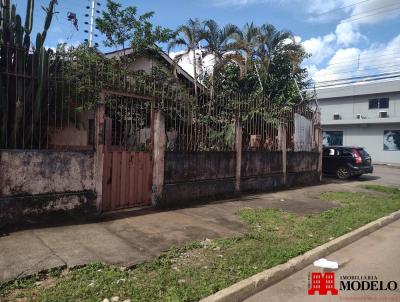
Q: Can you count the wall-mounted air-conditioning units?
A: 3